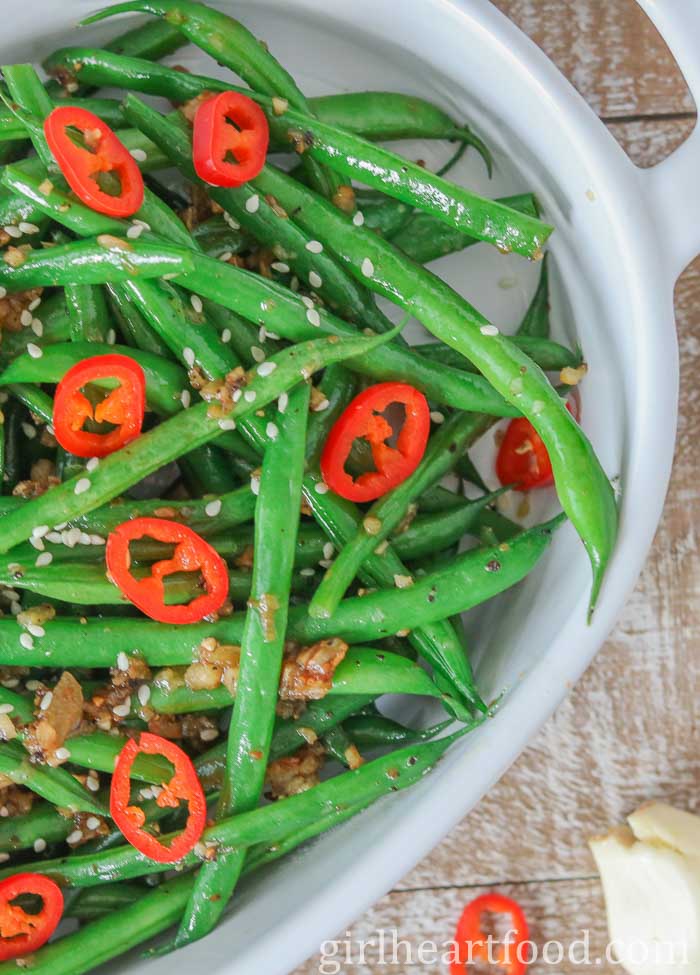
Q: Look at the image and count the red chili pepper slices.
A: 9